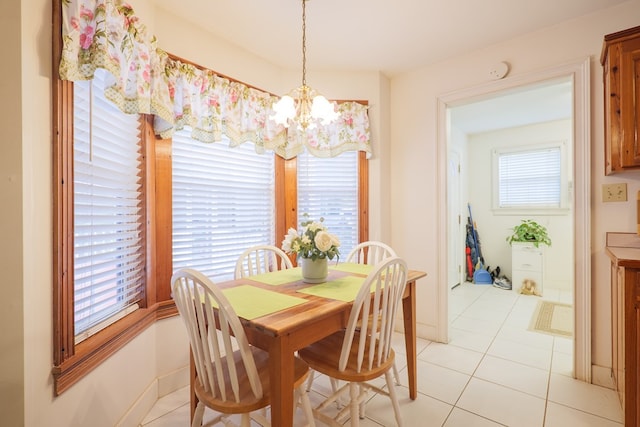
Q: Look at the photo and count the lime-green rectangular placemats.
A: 4